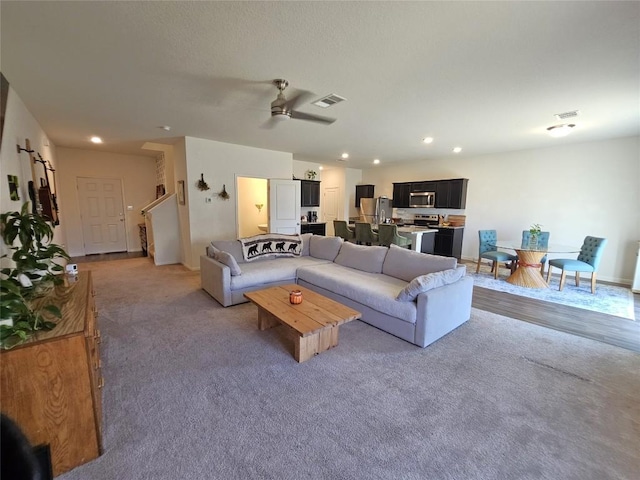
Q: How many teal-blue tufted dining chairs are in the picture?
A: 3